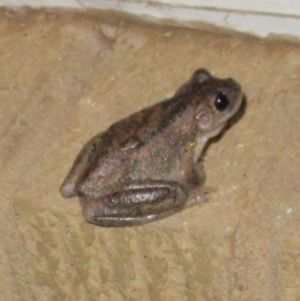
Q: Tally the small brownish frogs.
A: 1